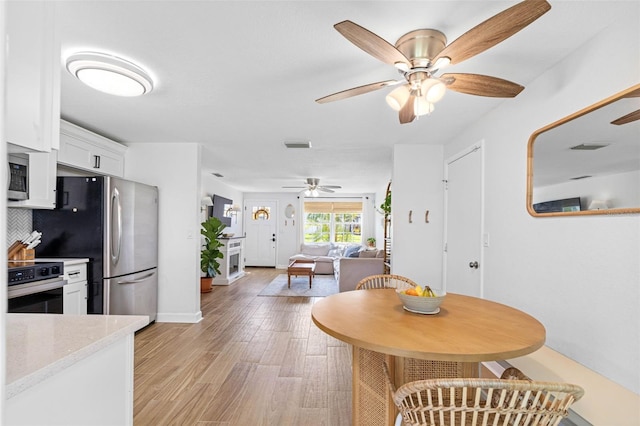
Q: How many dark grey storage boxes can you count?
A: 0